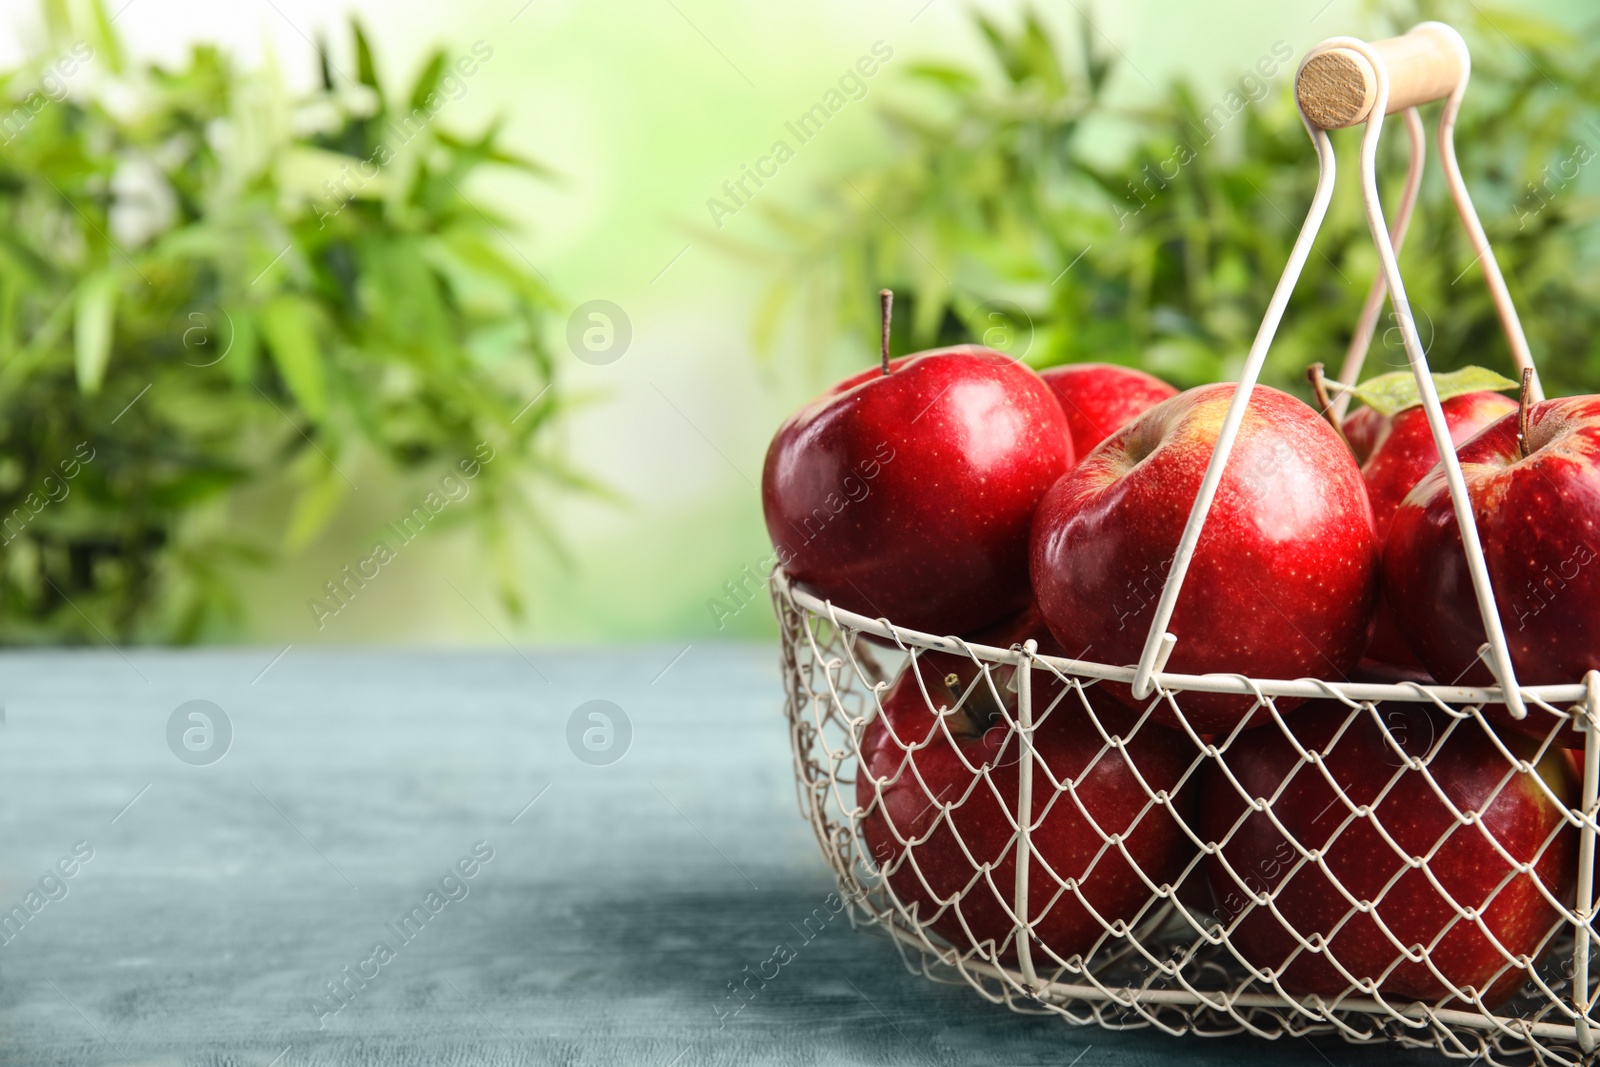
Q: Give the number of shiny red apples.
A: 7